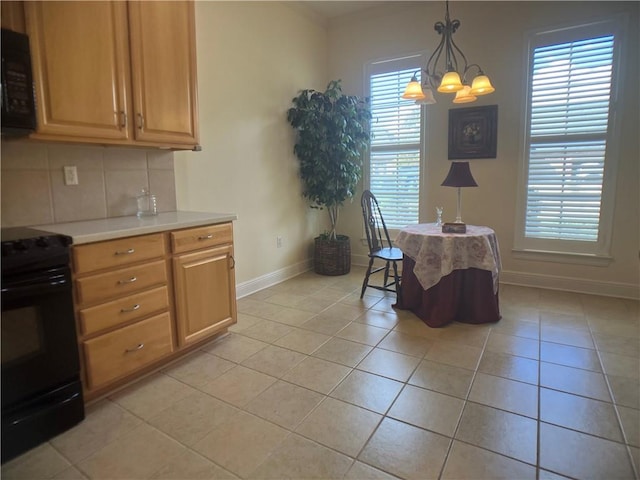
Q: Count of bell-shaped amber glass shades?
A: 5